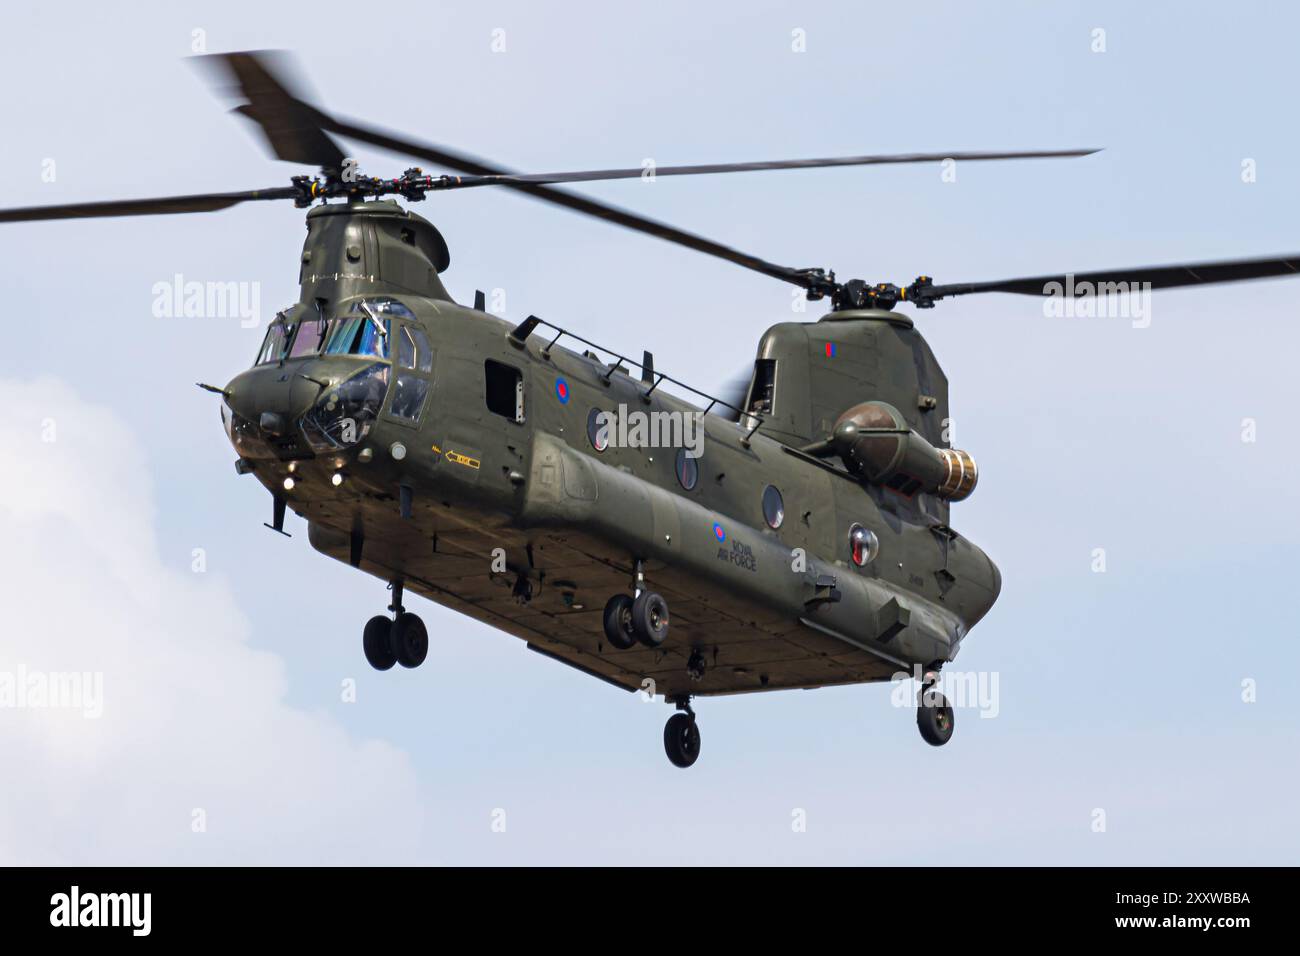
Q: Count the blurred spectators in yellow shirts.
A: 0